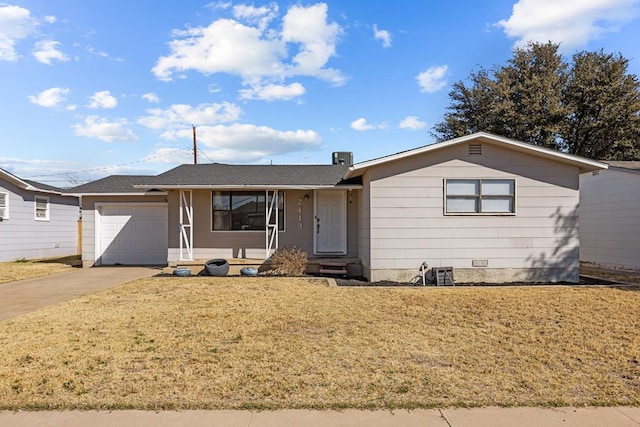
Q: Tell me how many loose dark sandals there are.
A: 0